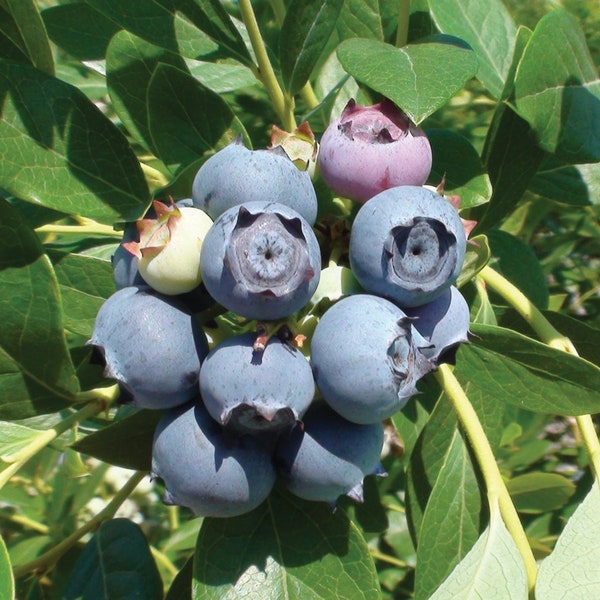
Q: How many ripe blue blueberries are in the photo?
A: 10